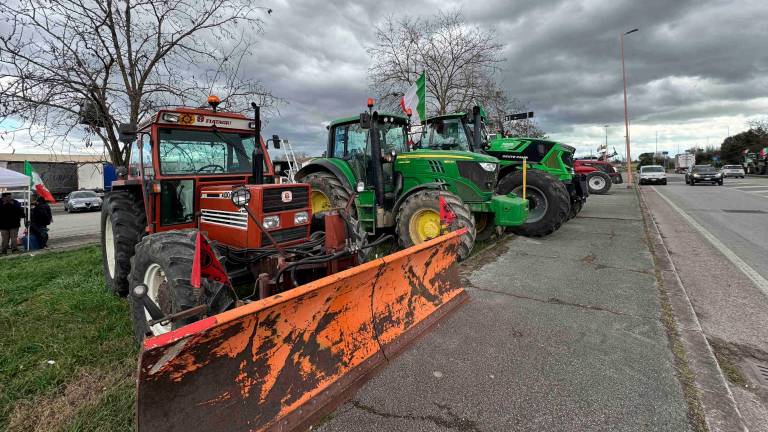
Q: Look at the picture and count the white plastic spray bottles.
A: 0